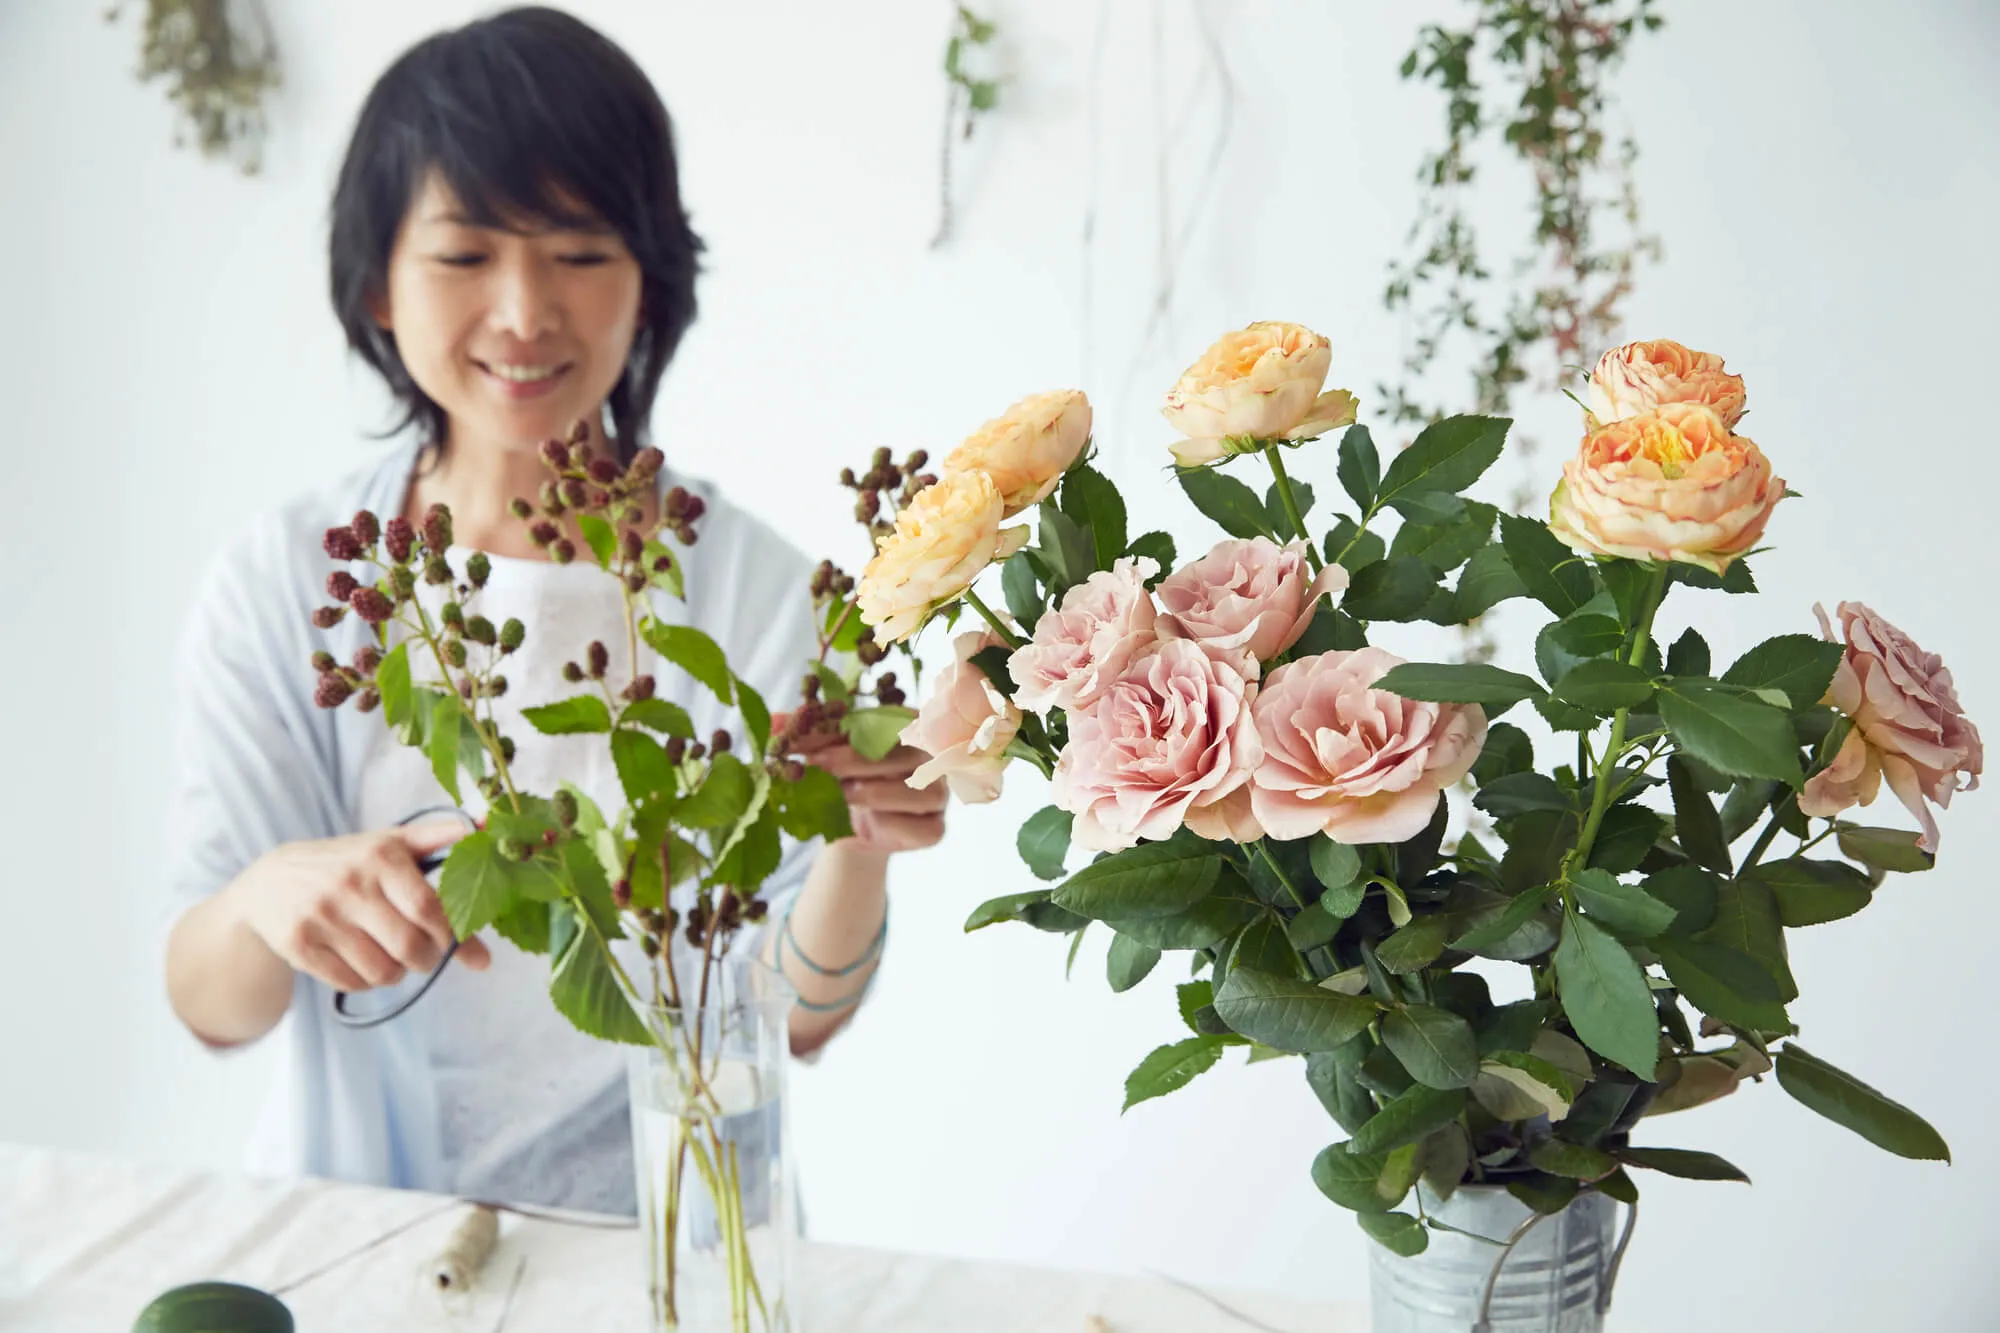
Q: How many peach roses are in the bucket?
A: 5